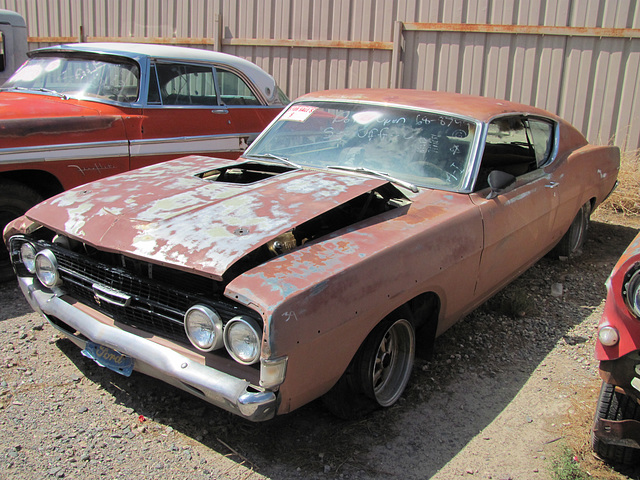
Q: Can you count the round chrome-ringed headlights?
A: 4